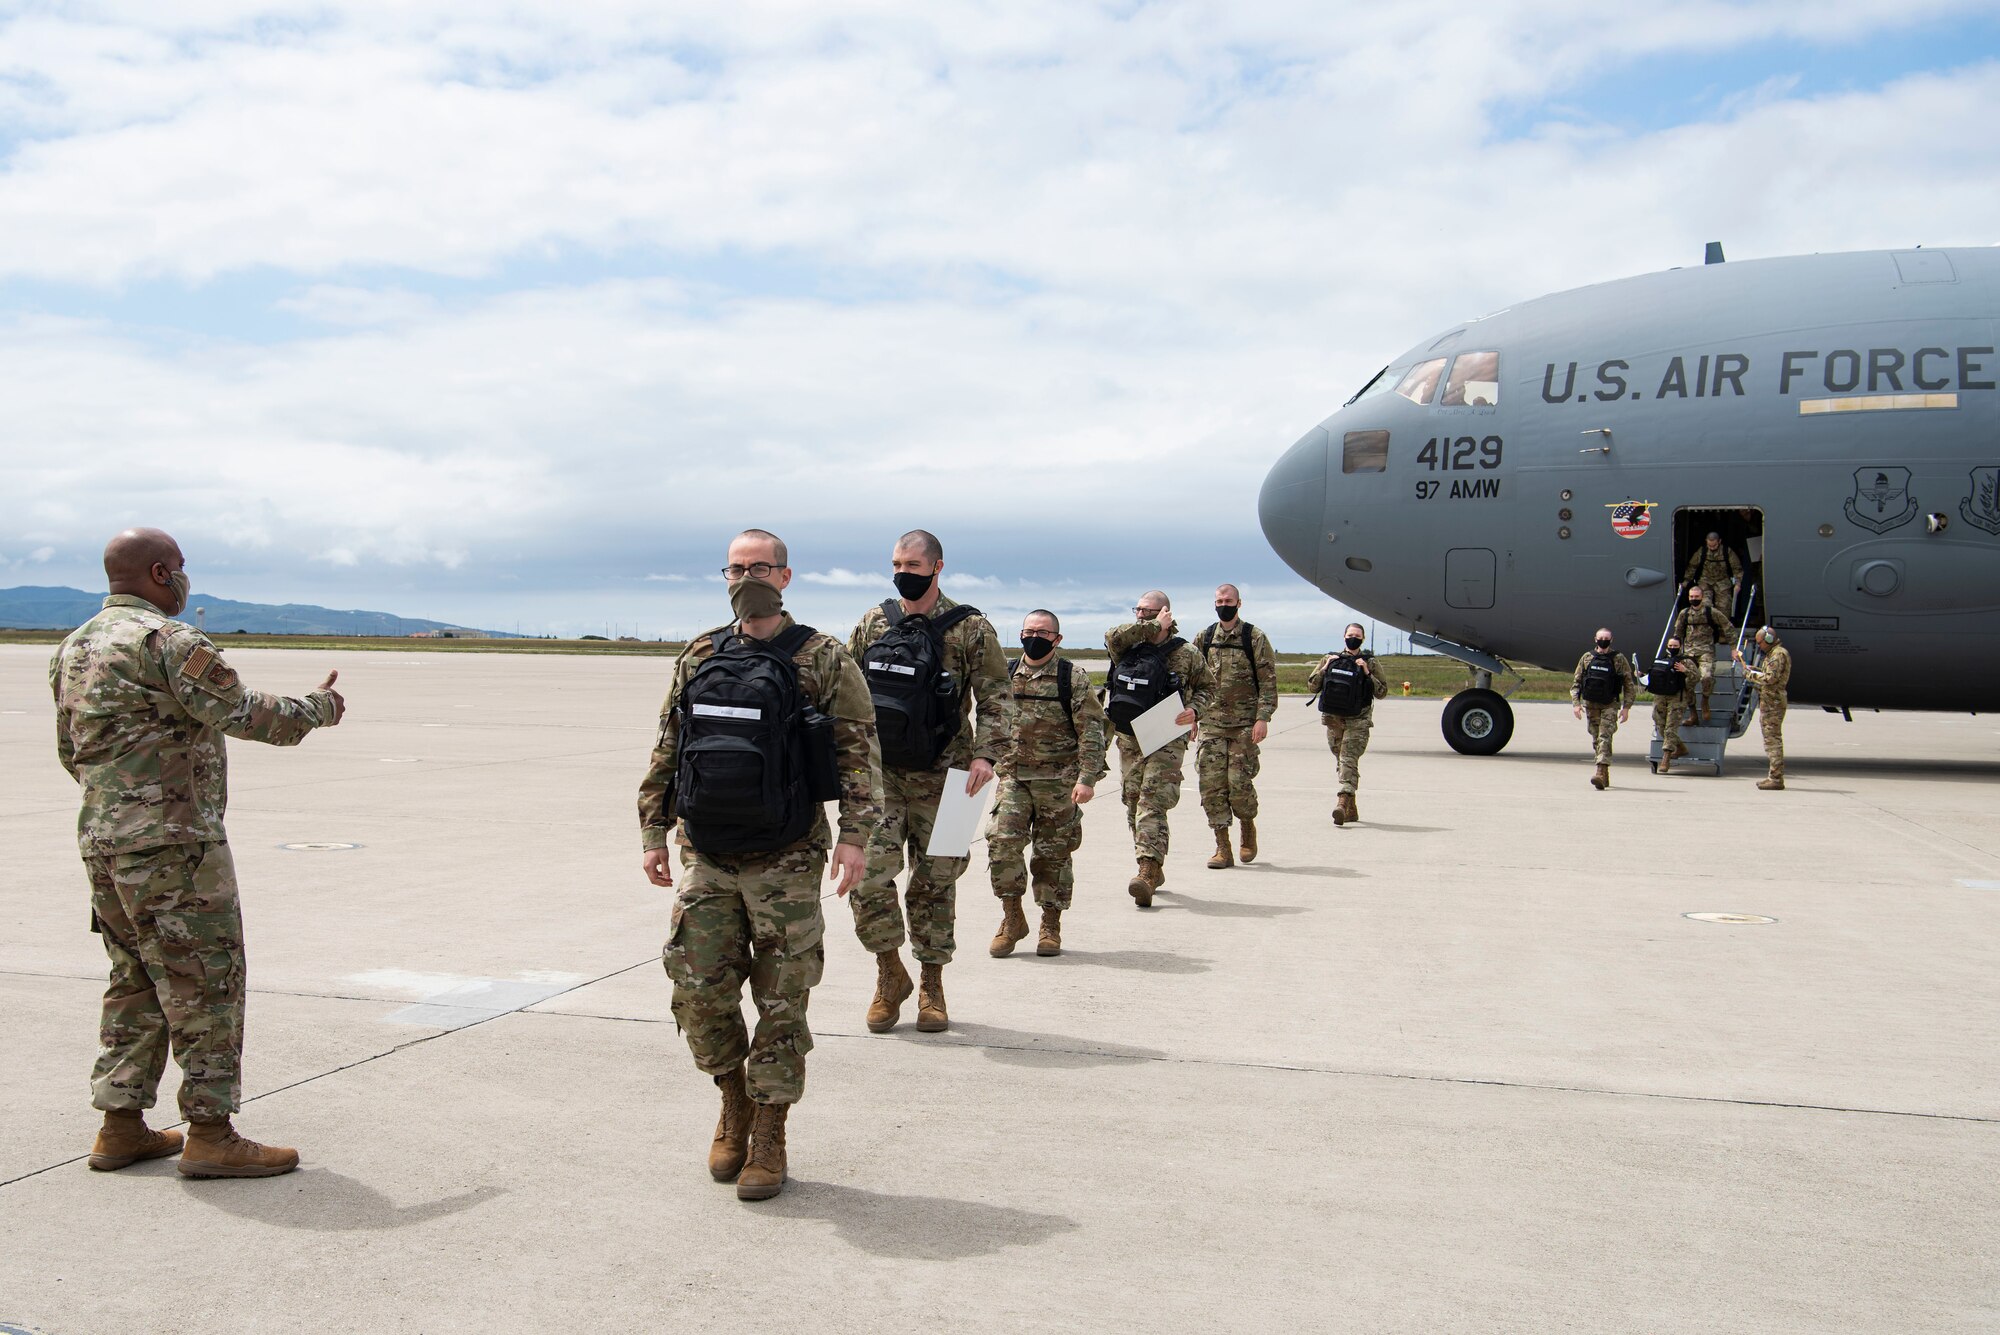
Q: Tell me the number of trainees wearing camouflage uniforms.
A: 10